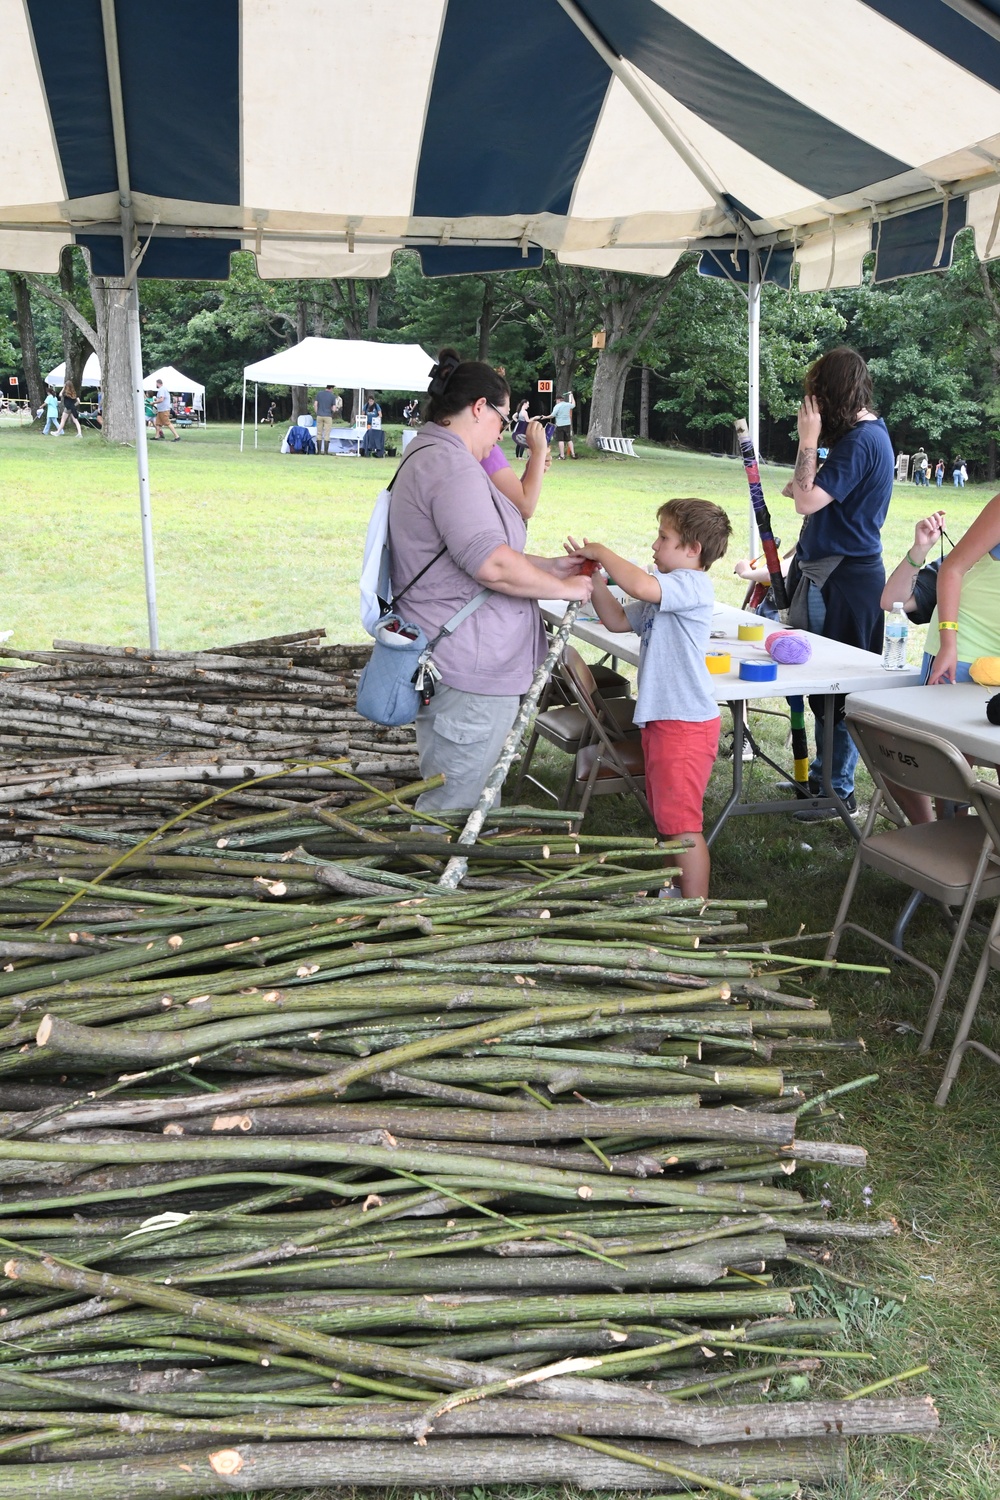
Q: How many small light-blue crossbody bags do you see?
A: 1